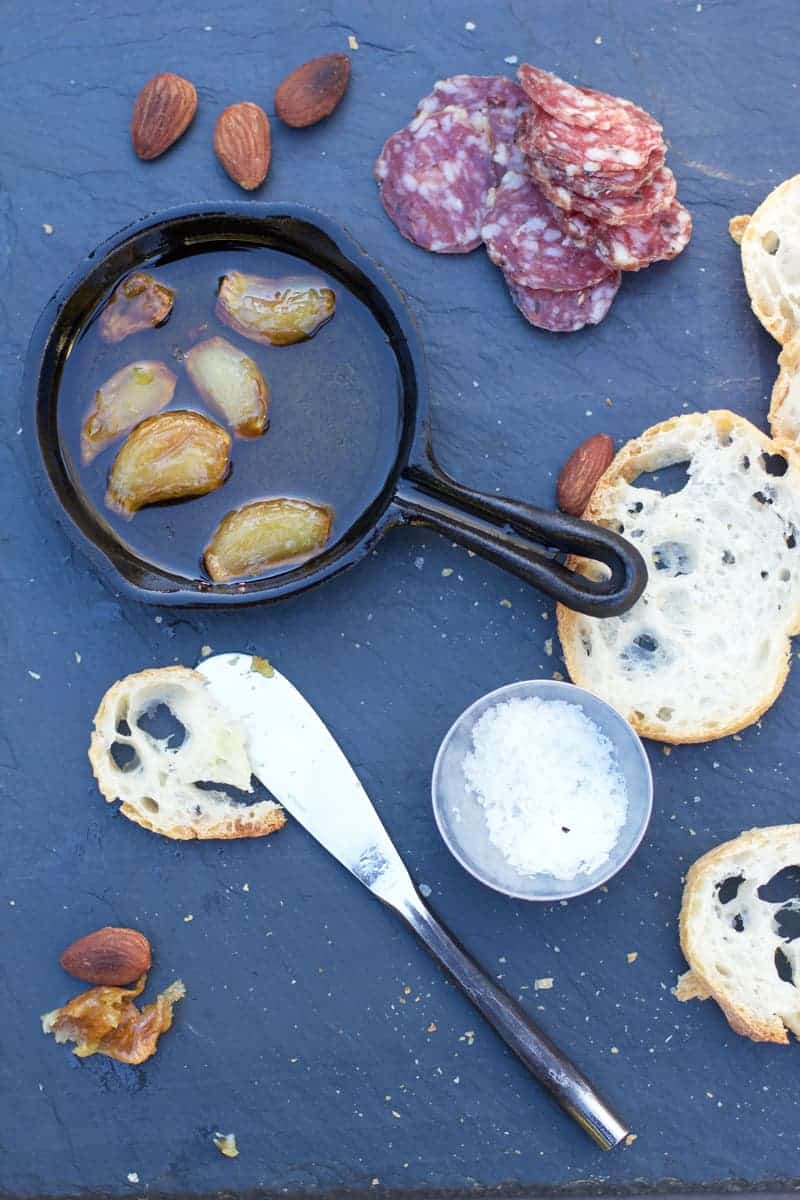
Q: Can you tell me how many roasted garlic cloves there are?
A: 6